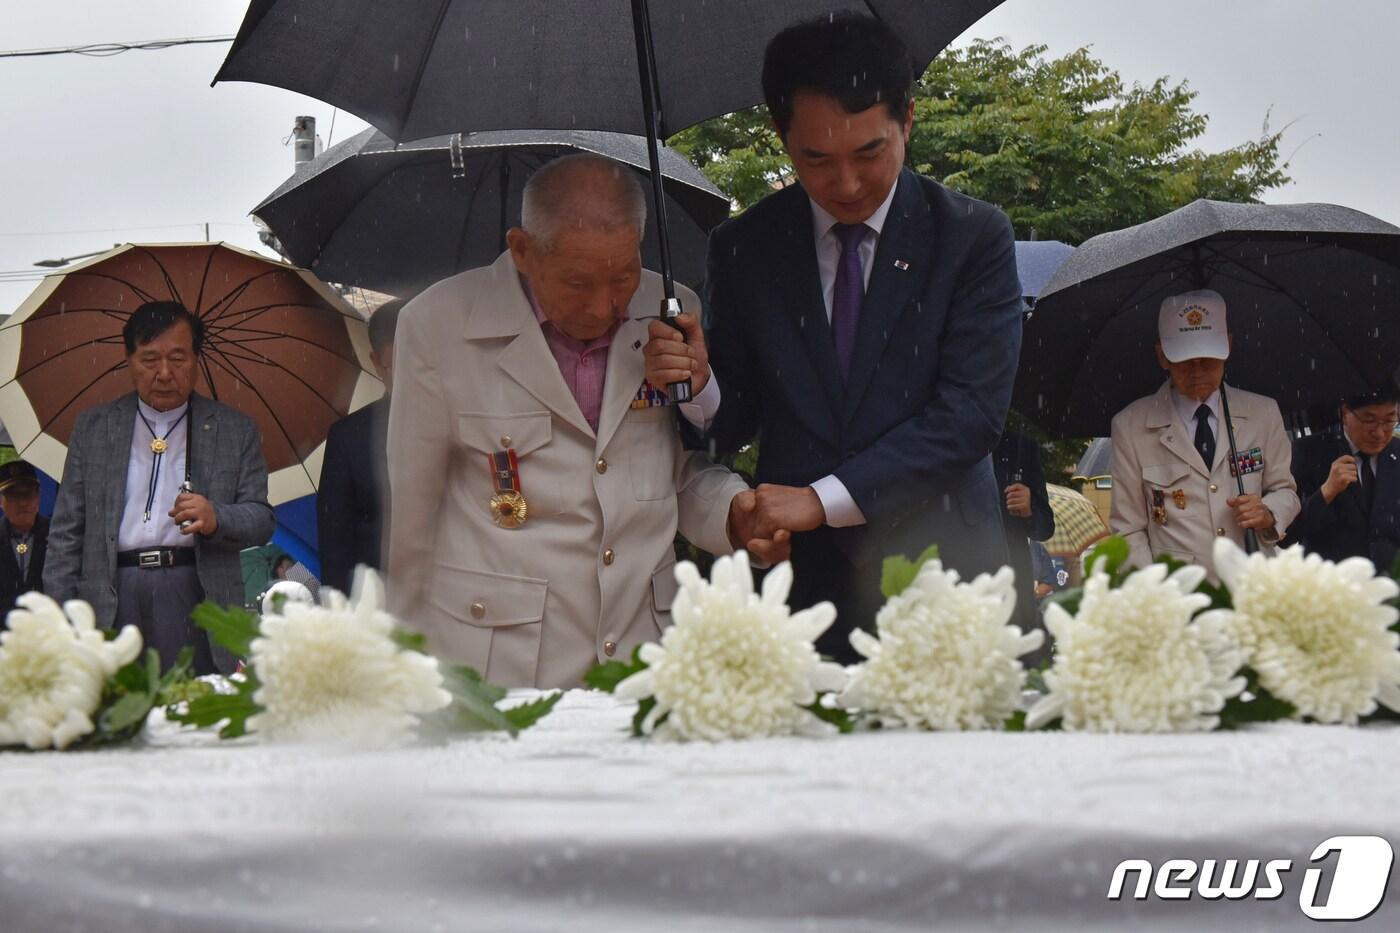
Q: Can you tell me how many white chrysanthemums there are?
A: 6